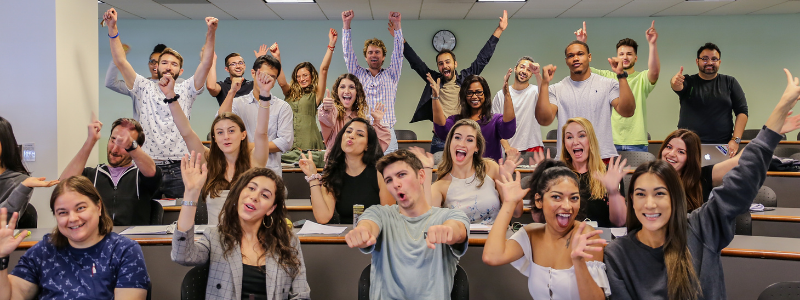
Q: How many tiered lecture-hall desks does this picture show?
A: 4